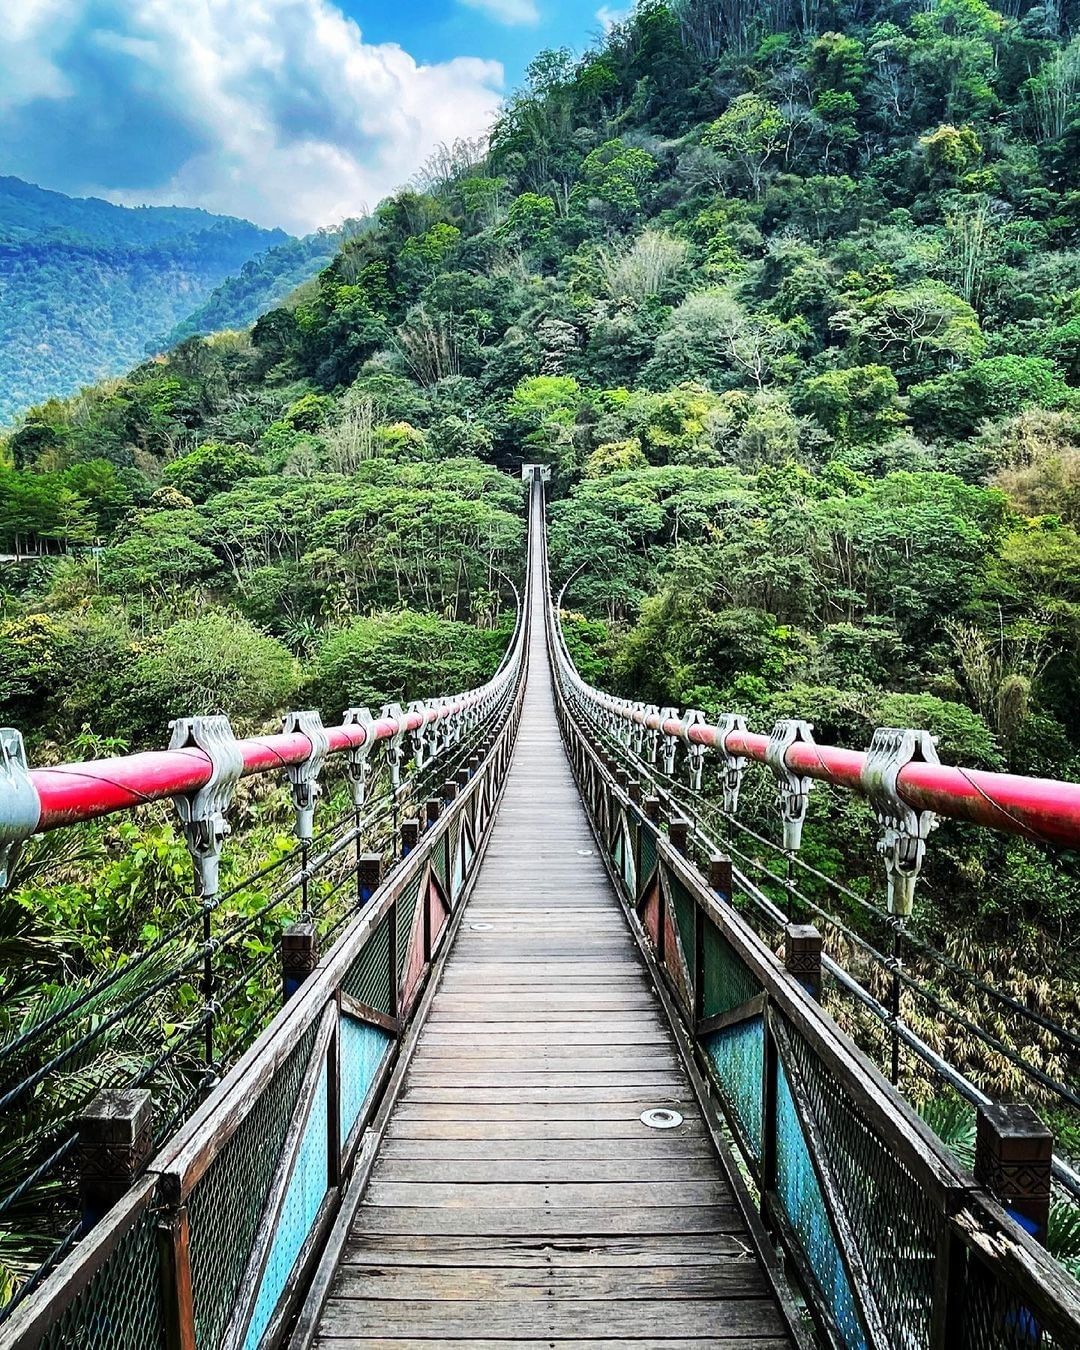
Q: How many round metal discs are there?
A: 3